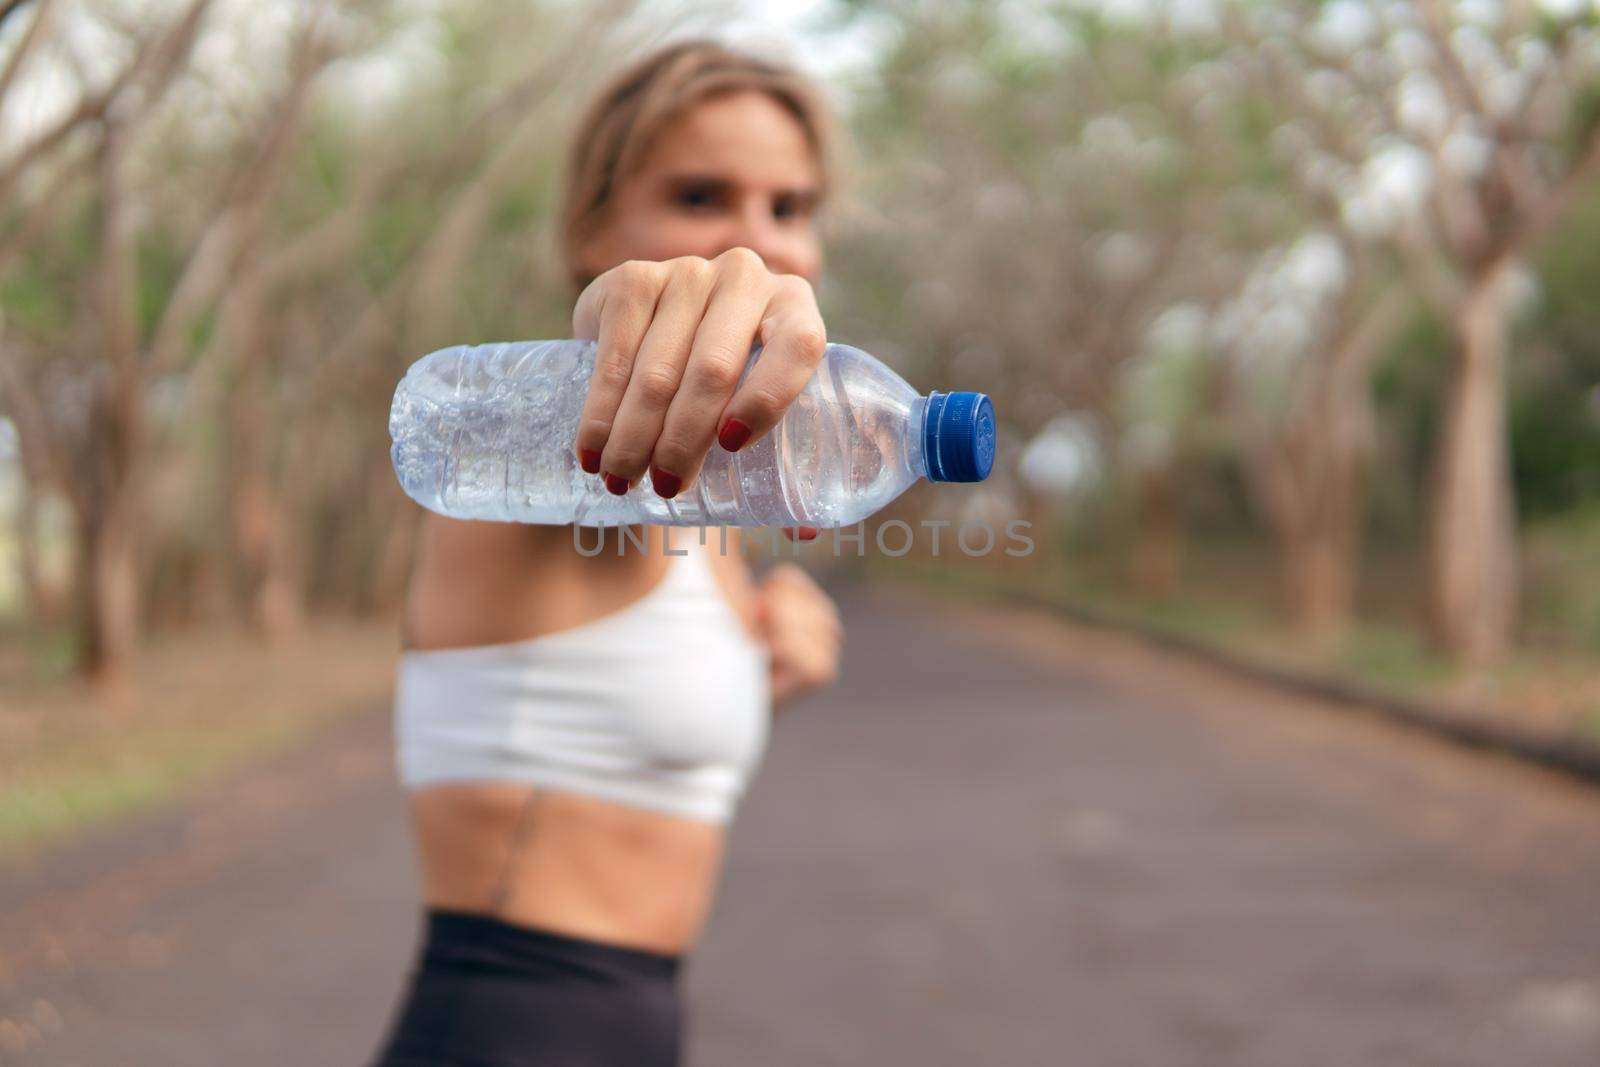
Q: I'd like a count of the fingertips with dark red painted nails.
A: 5